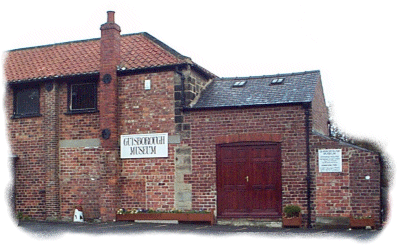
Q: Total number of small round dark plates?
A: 3